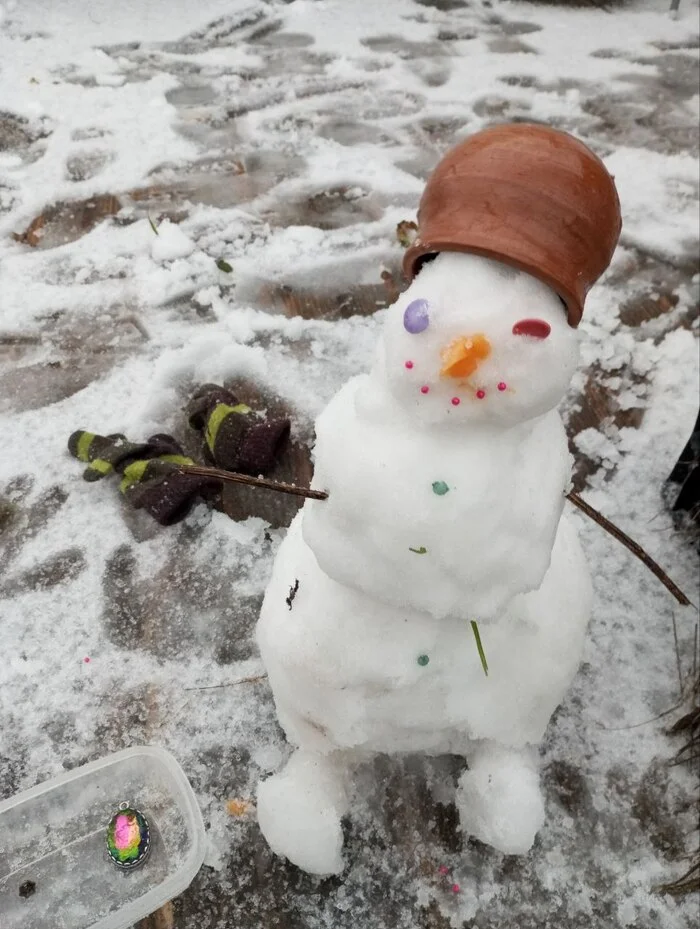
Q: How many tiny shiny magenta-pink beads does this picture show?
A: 8